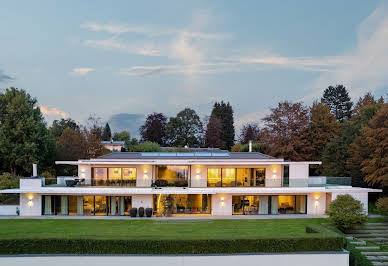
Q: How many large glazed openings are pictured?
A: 6